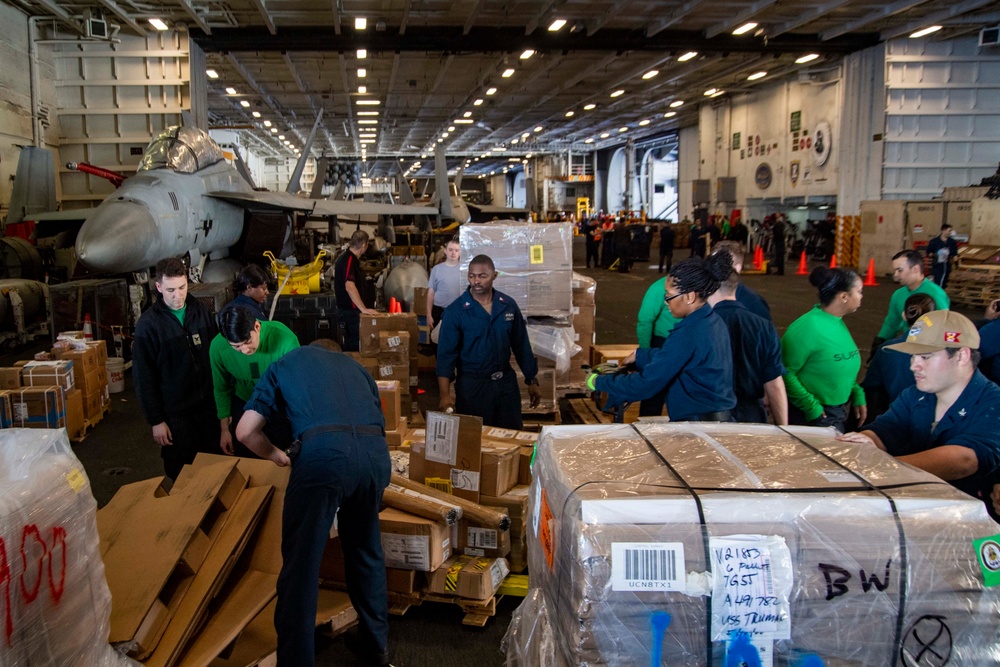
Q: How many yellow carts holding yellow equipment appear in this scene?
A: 1